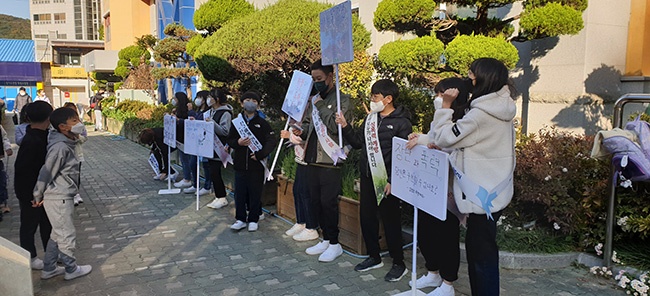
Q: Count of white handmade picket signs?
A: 5